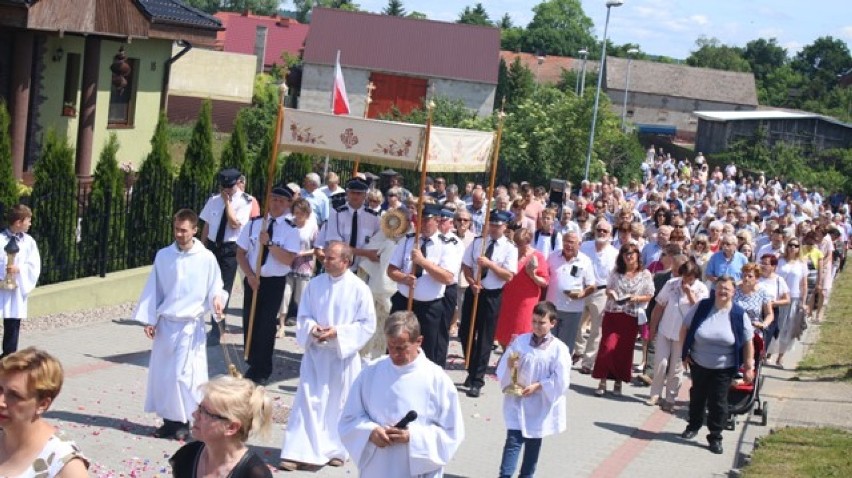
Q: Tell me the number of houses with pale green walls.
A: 1